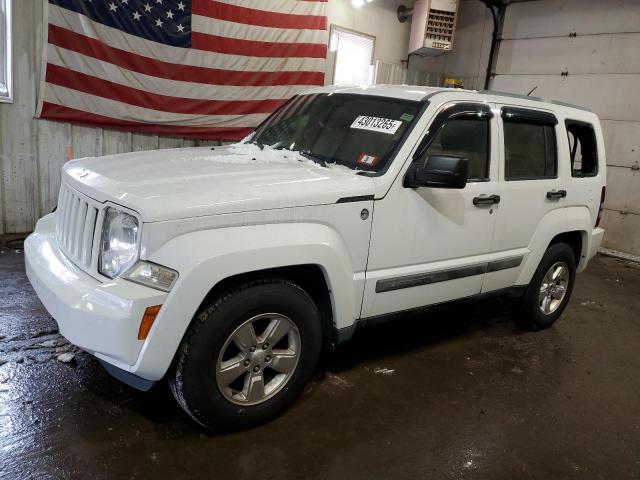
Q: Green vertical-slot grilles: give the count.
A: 0